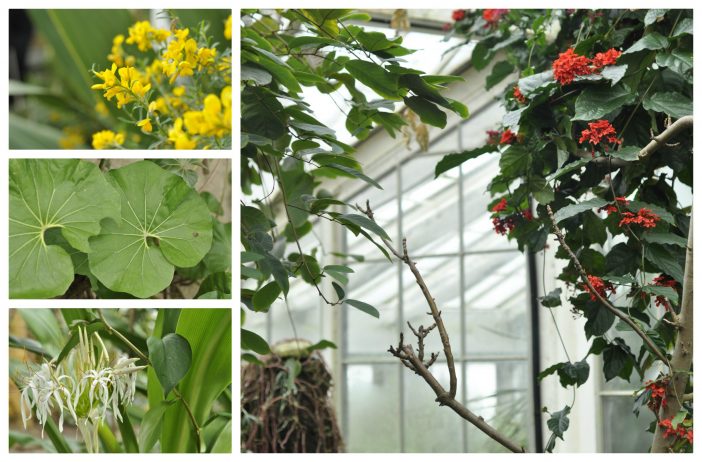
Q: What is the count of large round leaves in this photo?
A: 2